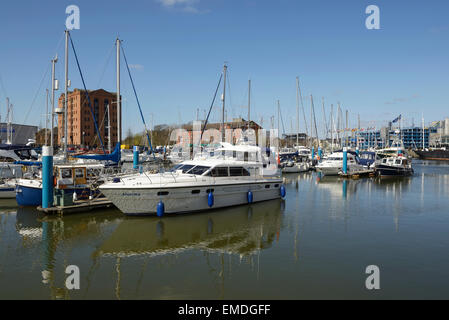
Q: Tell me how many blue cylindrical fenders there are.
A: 4